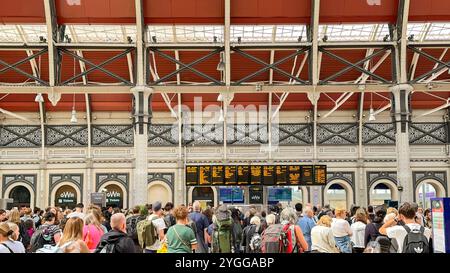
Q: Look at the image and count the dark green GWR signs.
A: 3